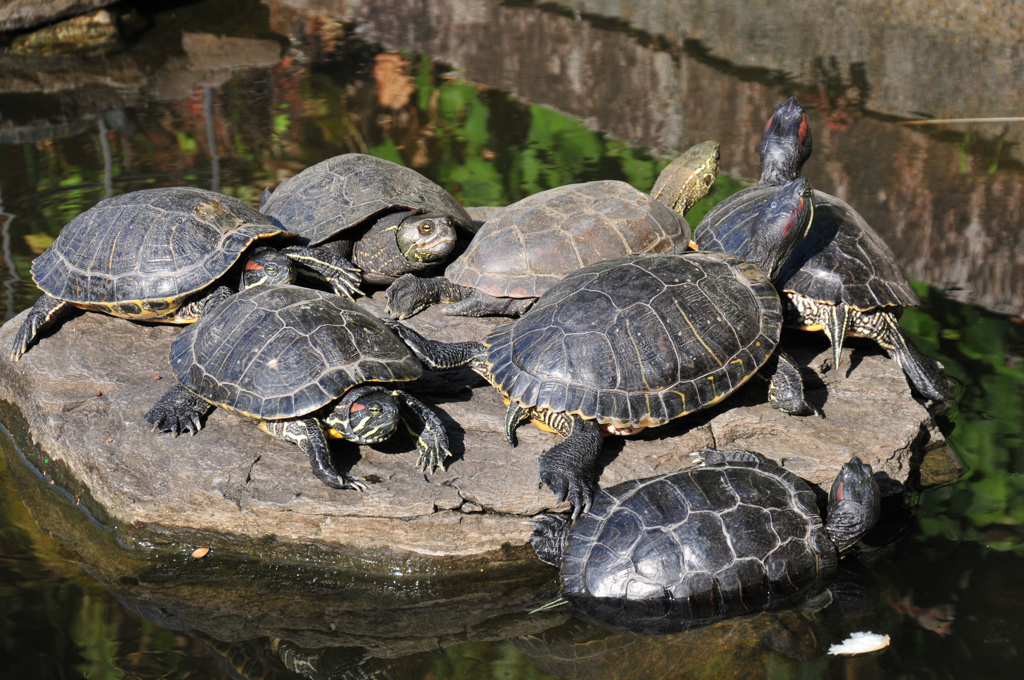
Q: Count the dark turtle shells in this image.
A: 6